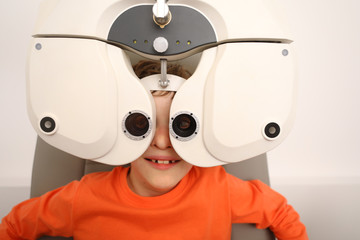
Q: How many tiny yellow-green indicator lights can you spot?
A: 4